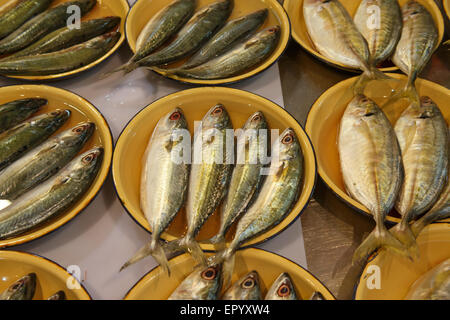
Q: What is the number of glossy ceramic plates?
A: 9